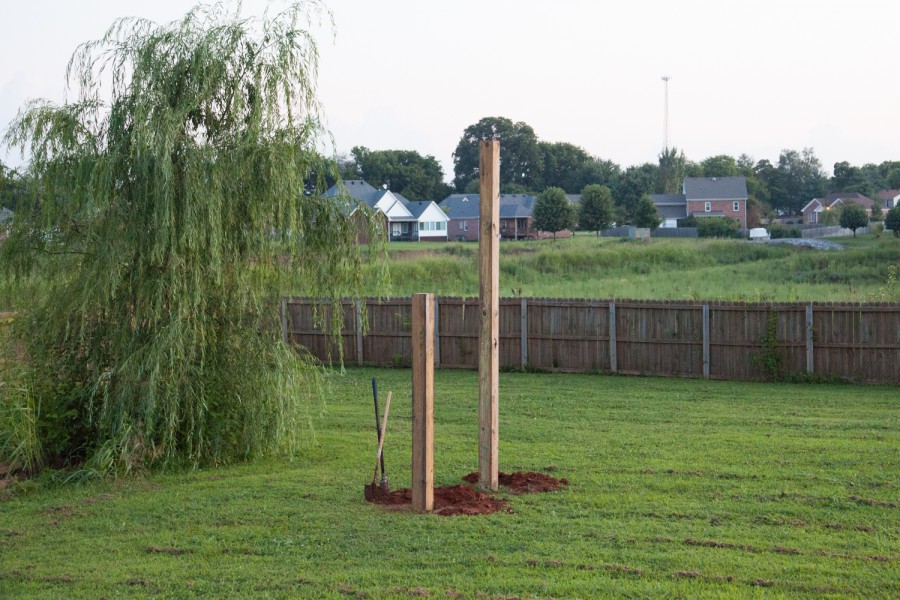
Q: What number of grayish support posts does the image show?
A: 7